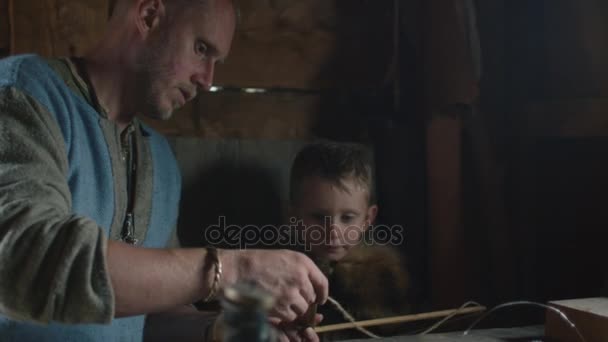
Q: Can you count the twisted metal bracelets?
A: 1